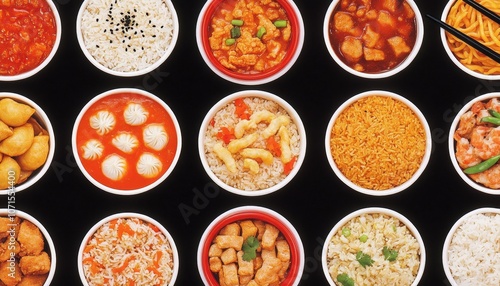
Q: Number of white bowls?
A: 13